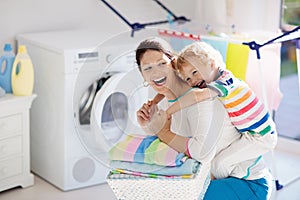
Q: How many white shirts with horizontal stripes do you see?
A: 1